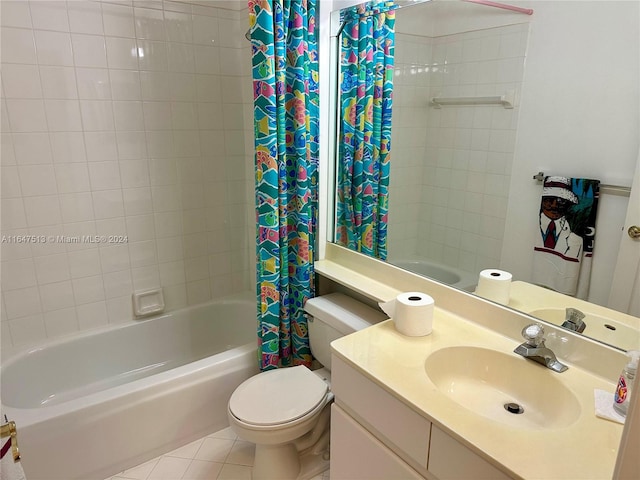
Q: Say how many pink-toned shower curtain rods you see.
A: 1